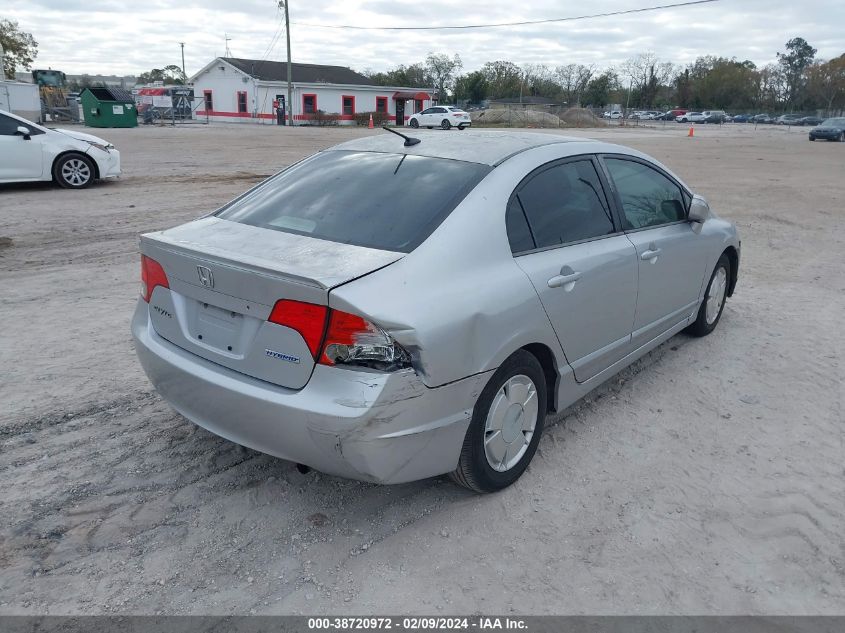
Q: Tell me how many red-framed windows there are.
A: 6